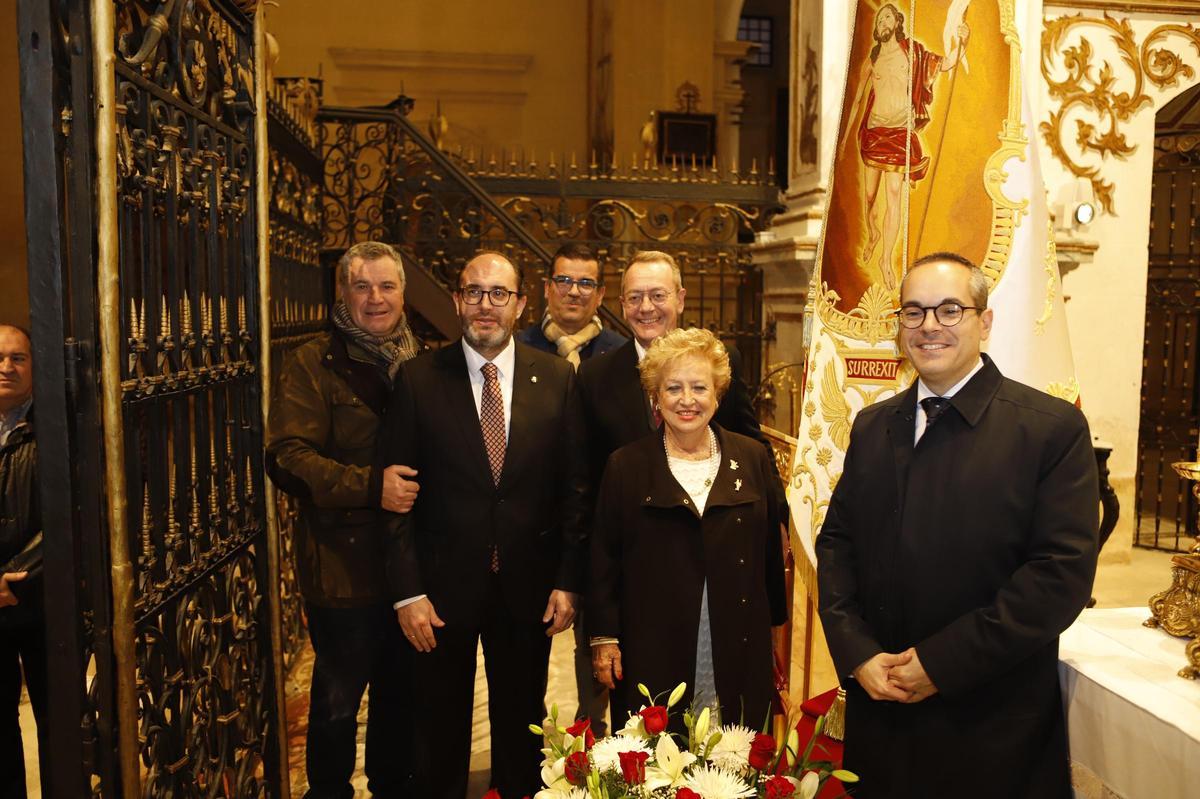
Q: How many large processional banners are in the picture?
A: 1